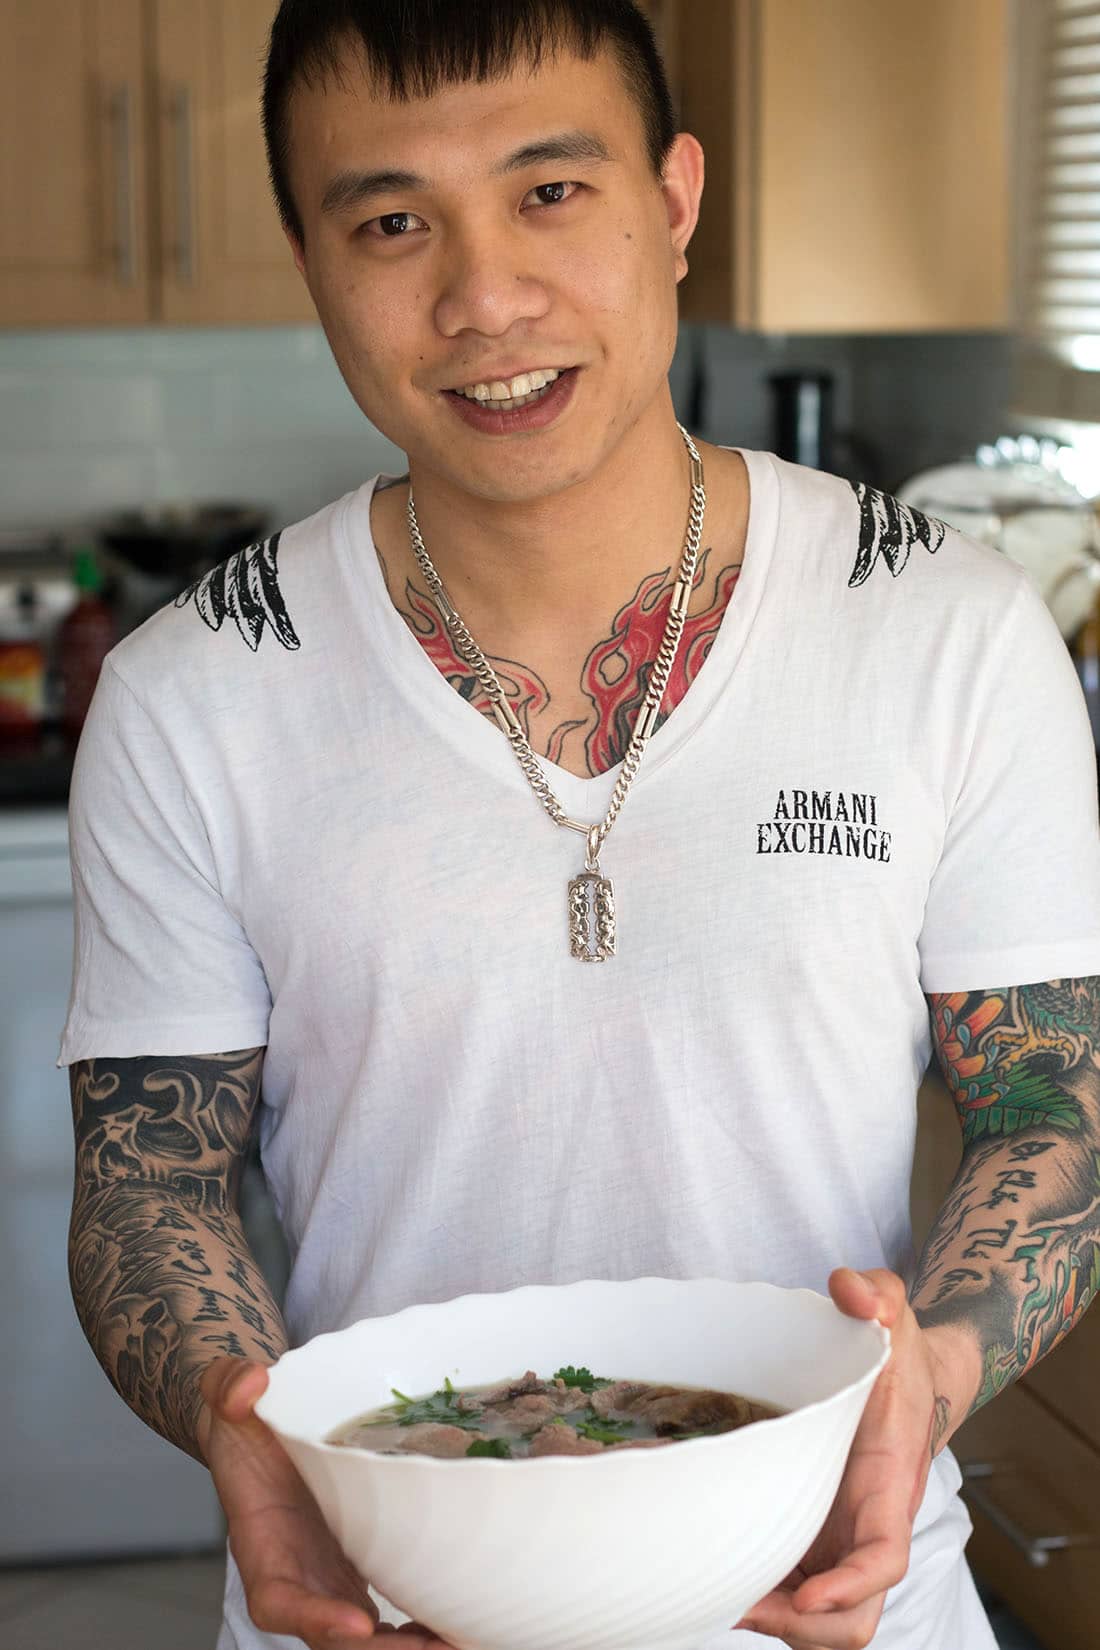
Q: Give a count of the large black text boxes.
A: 0